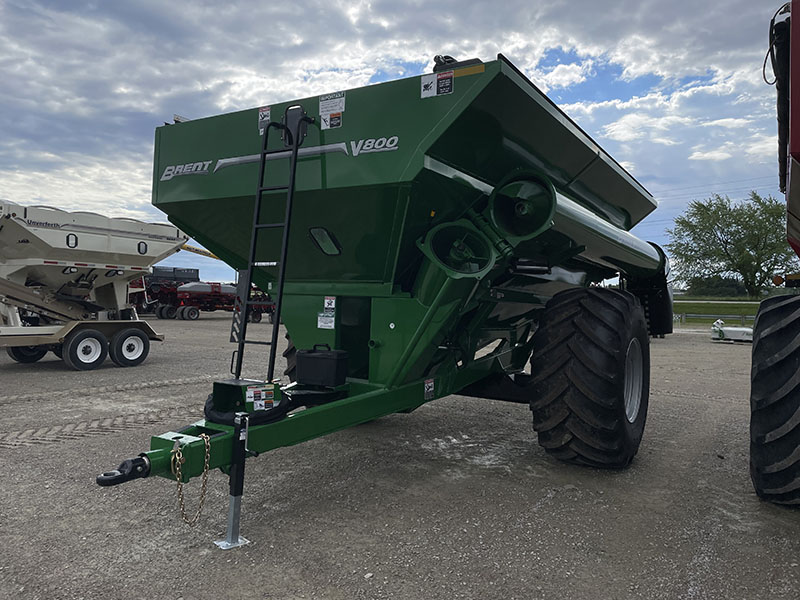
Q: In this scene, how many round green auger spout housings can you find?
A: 2